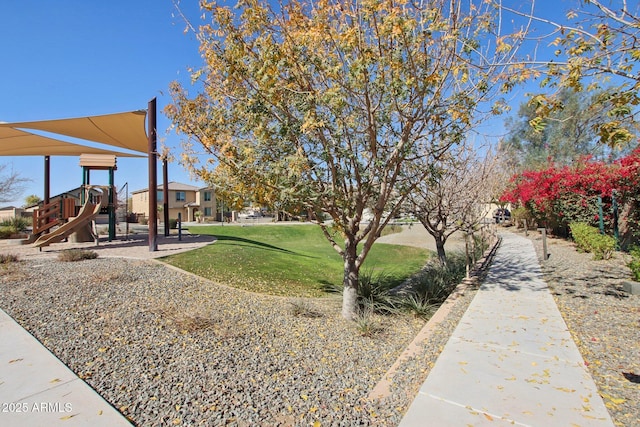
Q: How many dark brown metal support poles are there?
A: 3